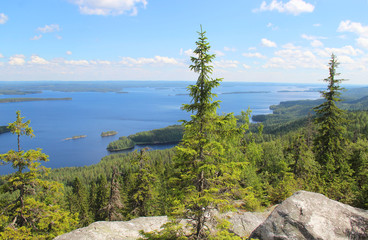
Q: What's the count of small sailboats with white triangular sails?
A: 0